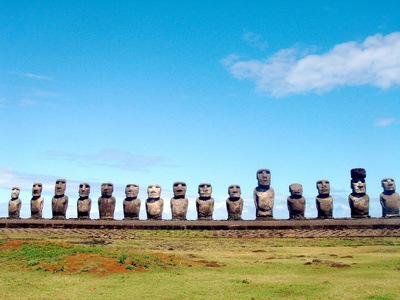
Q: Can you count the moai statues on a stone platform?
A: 15